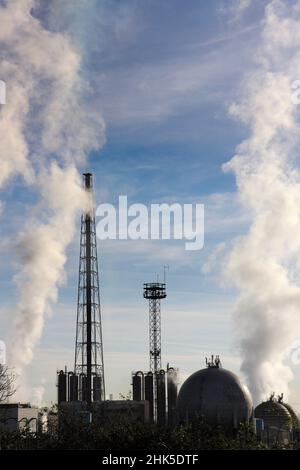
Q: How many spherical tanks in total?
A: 3